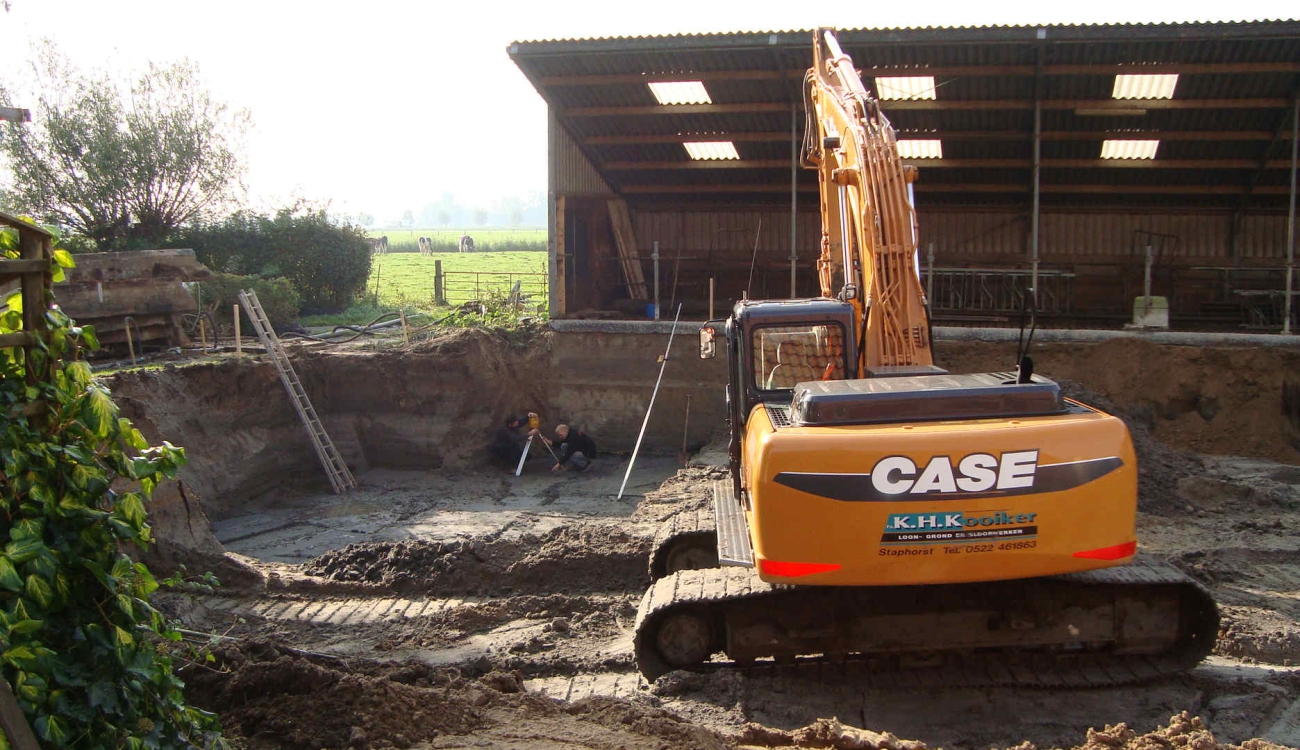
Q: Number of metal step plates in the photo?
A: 1